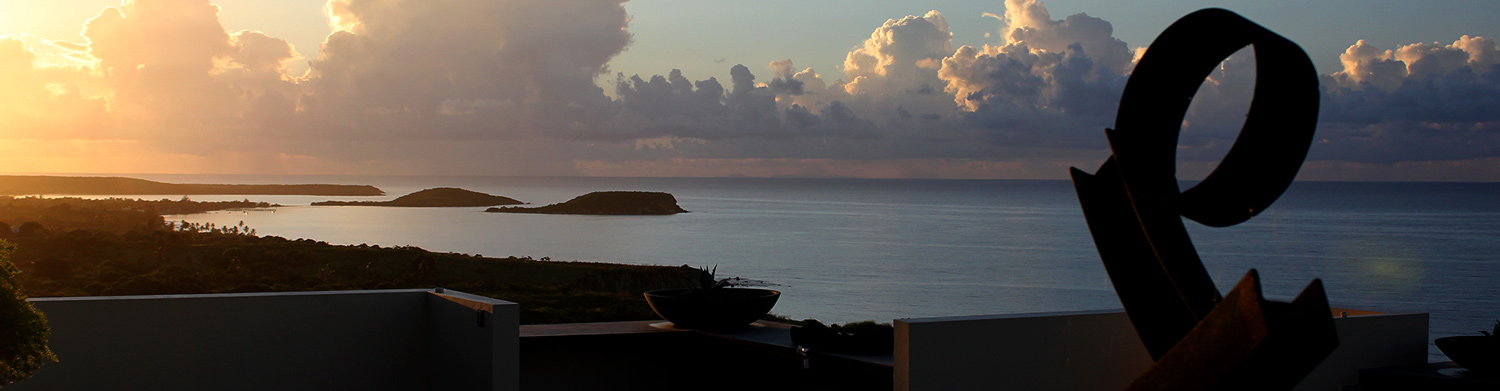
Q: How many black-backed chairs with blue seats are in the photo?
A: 0